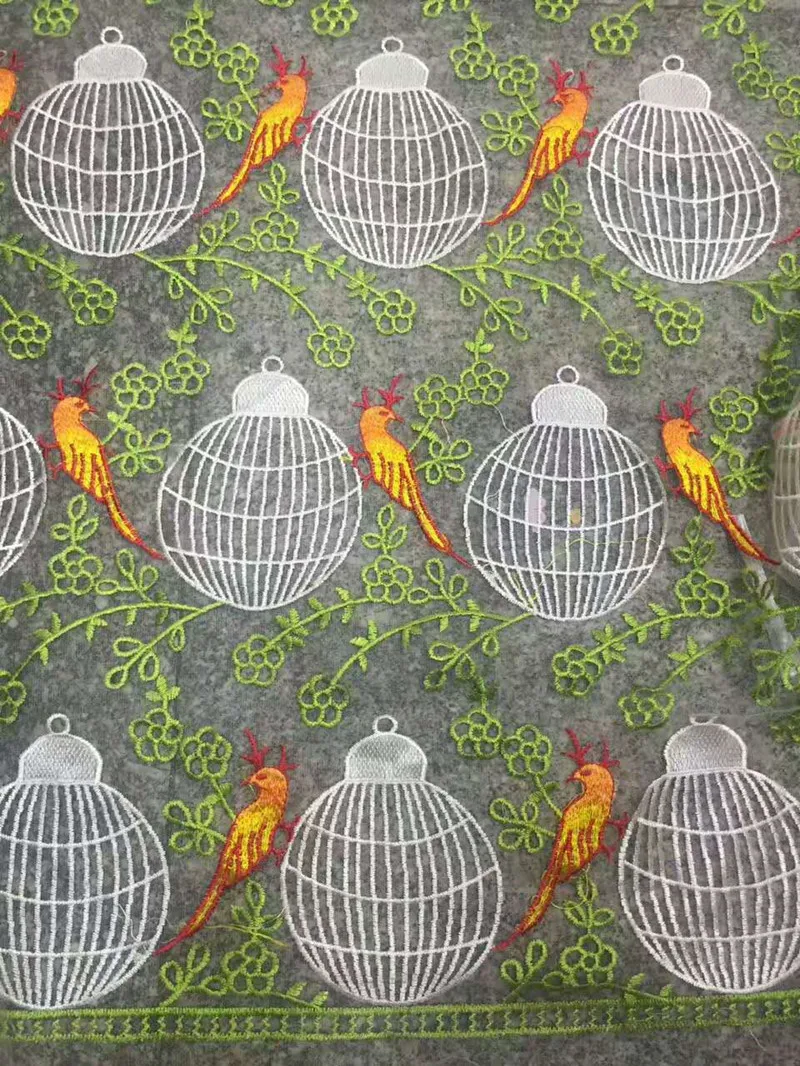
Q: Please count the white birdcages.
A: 10